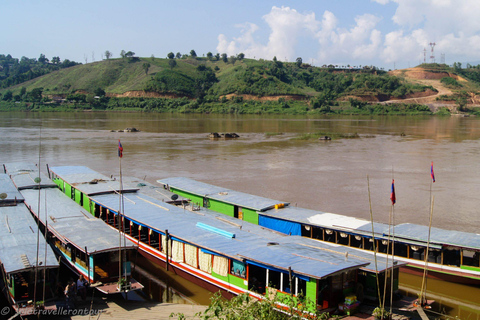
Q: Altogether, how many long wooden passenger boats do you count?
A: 5